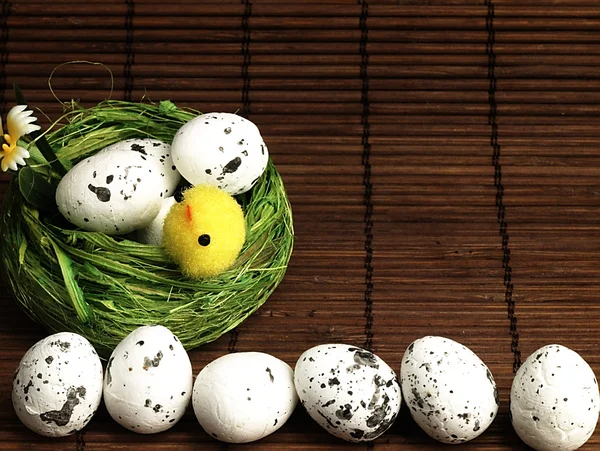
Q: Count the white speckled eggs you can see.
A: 10